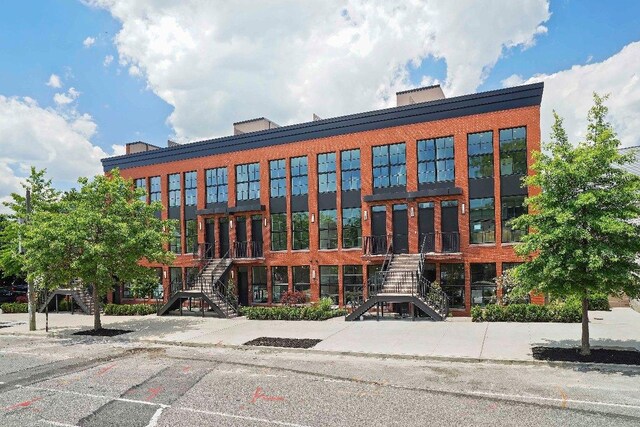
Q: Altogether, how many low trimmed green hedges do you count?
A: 4